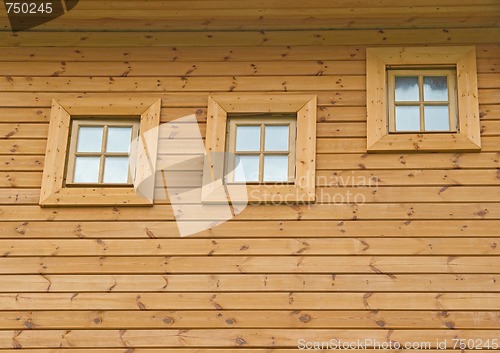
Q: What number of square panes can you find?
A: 12